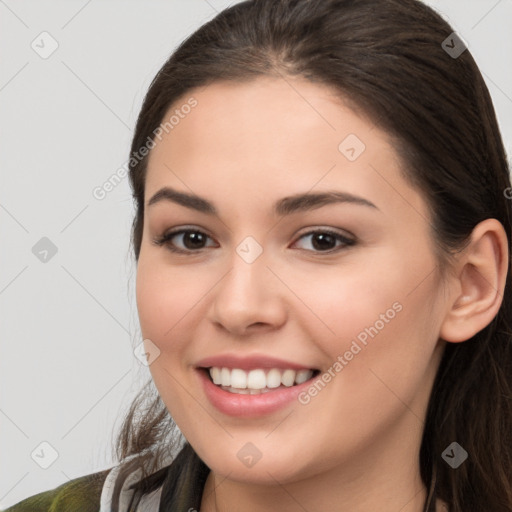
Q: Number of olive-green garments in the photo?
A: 1